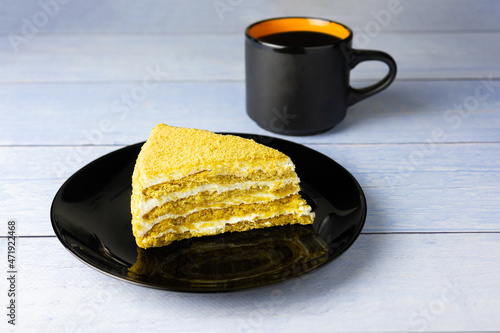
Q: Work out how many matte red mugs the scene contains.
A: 0